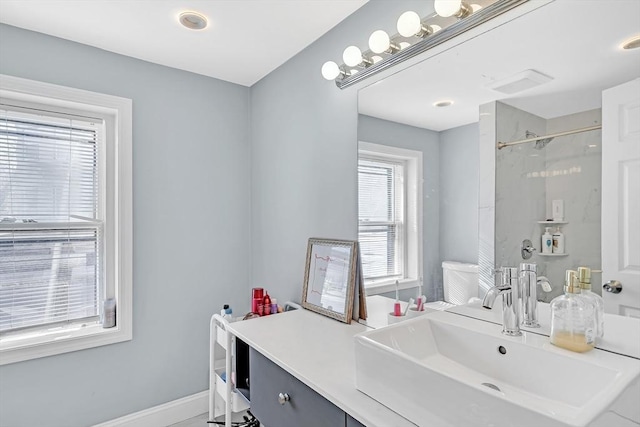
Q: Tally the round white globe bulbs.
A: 5